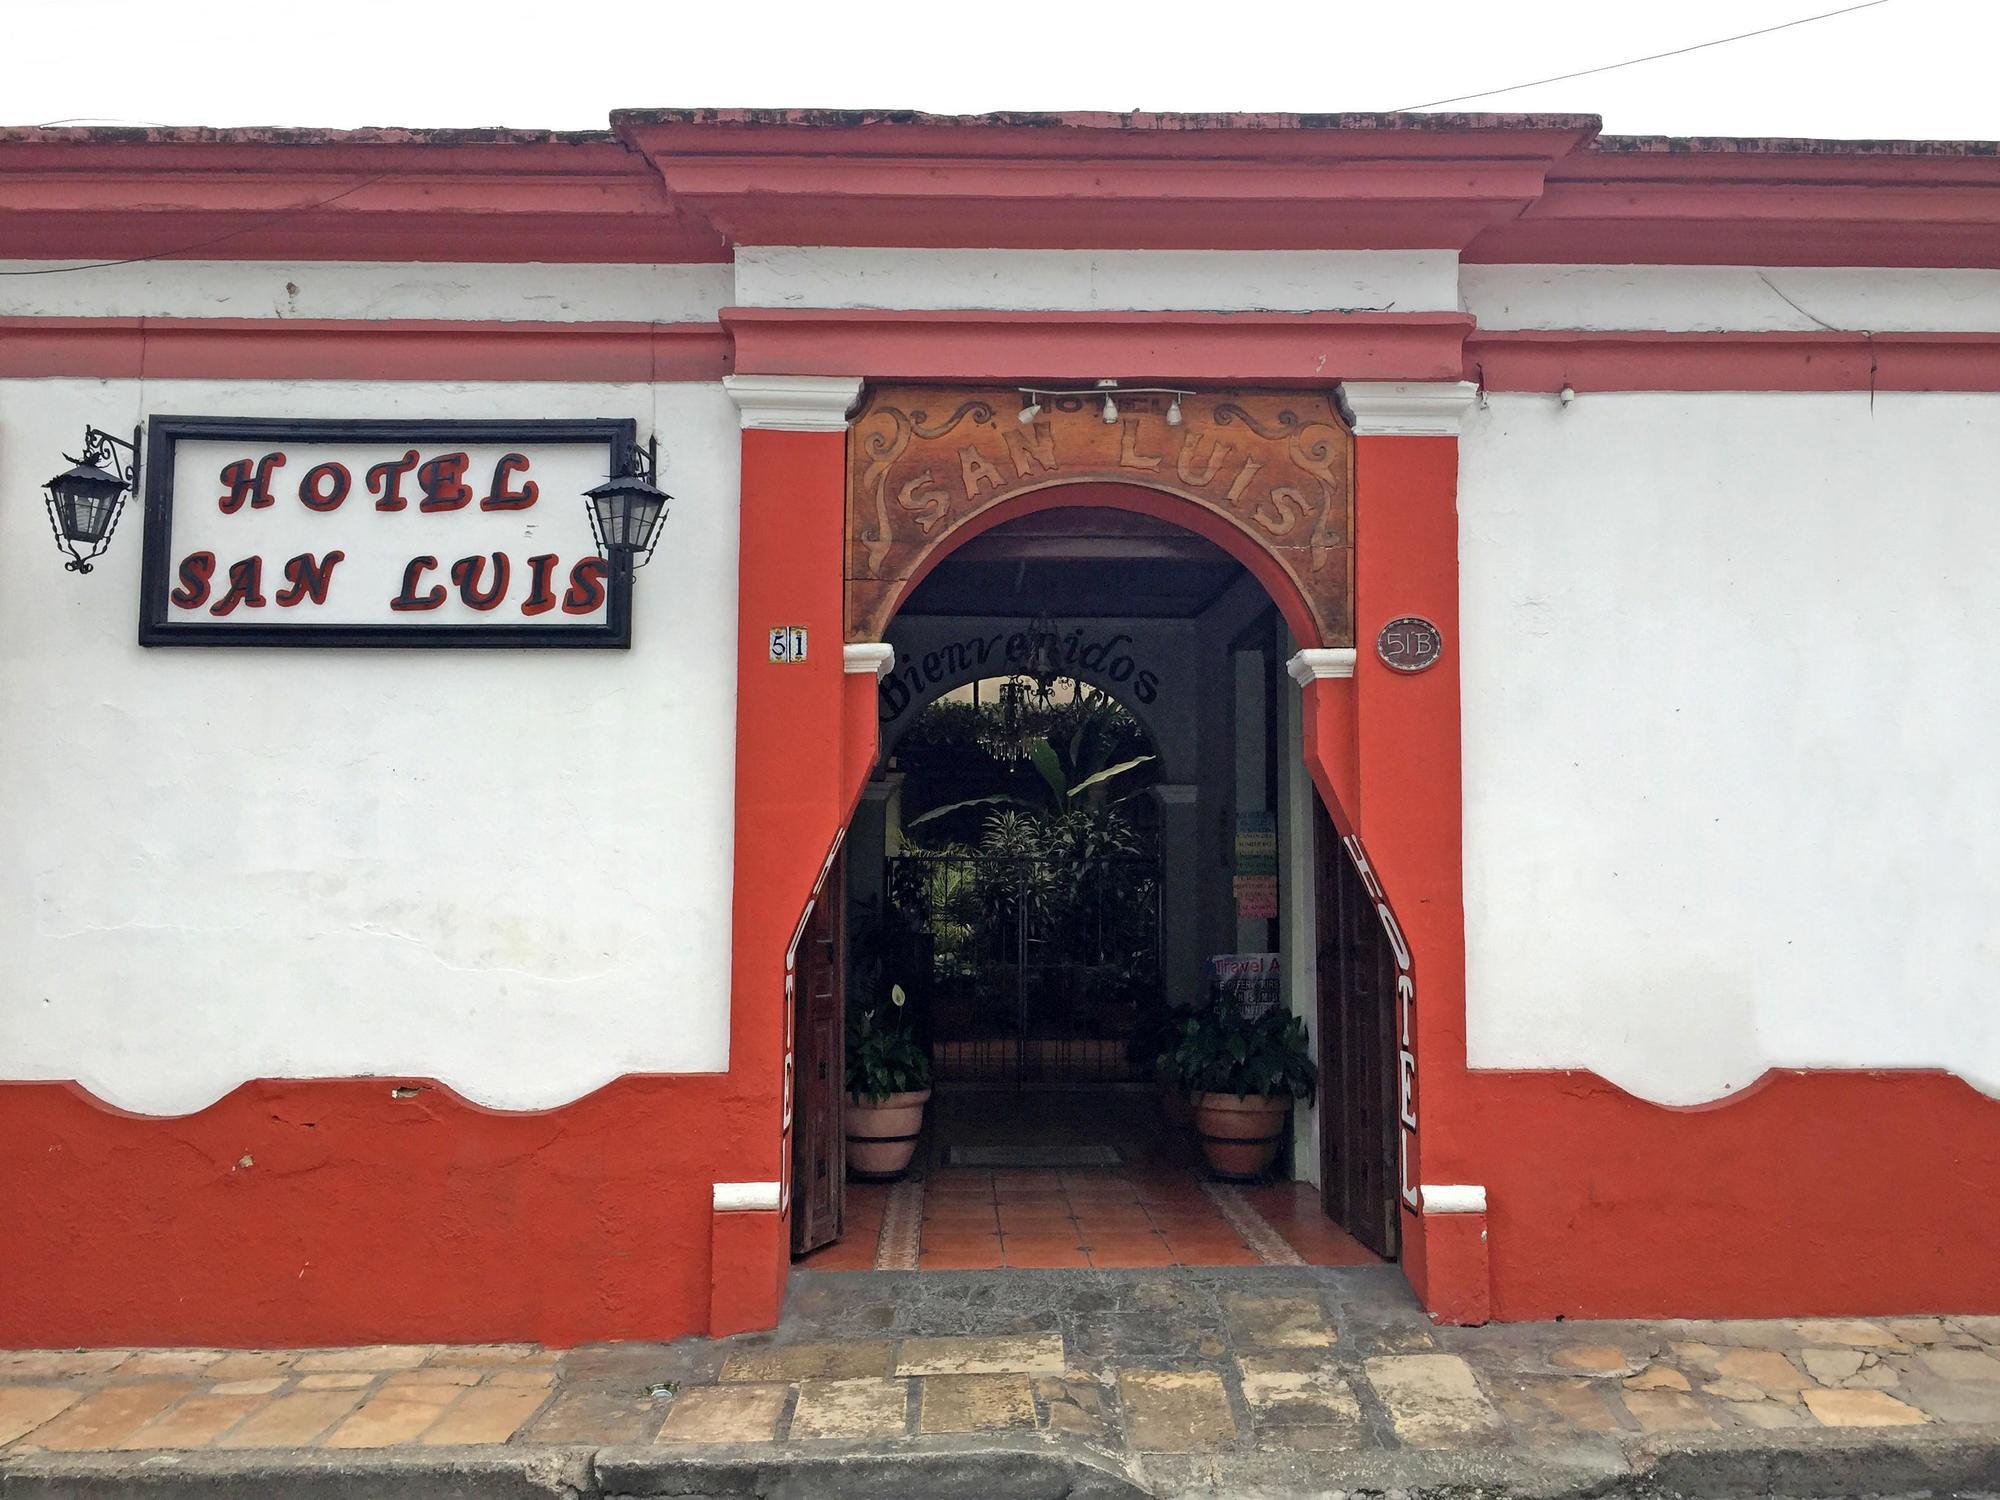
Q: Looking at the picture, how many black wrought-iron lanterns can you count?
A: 2